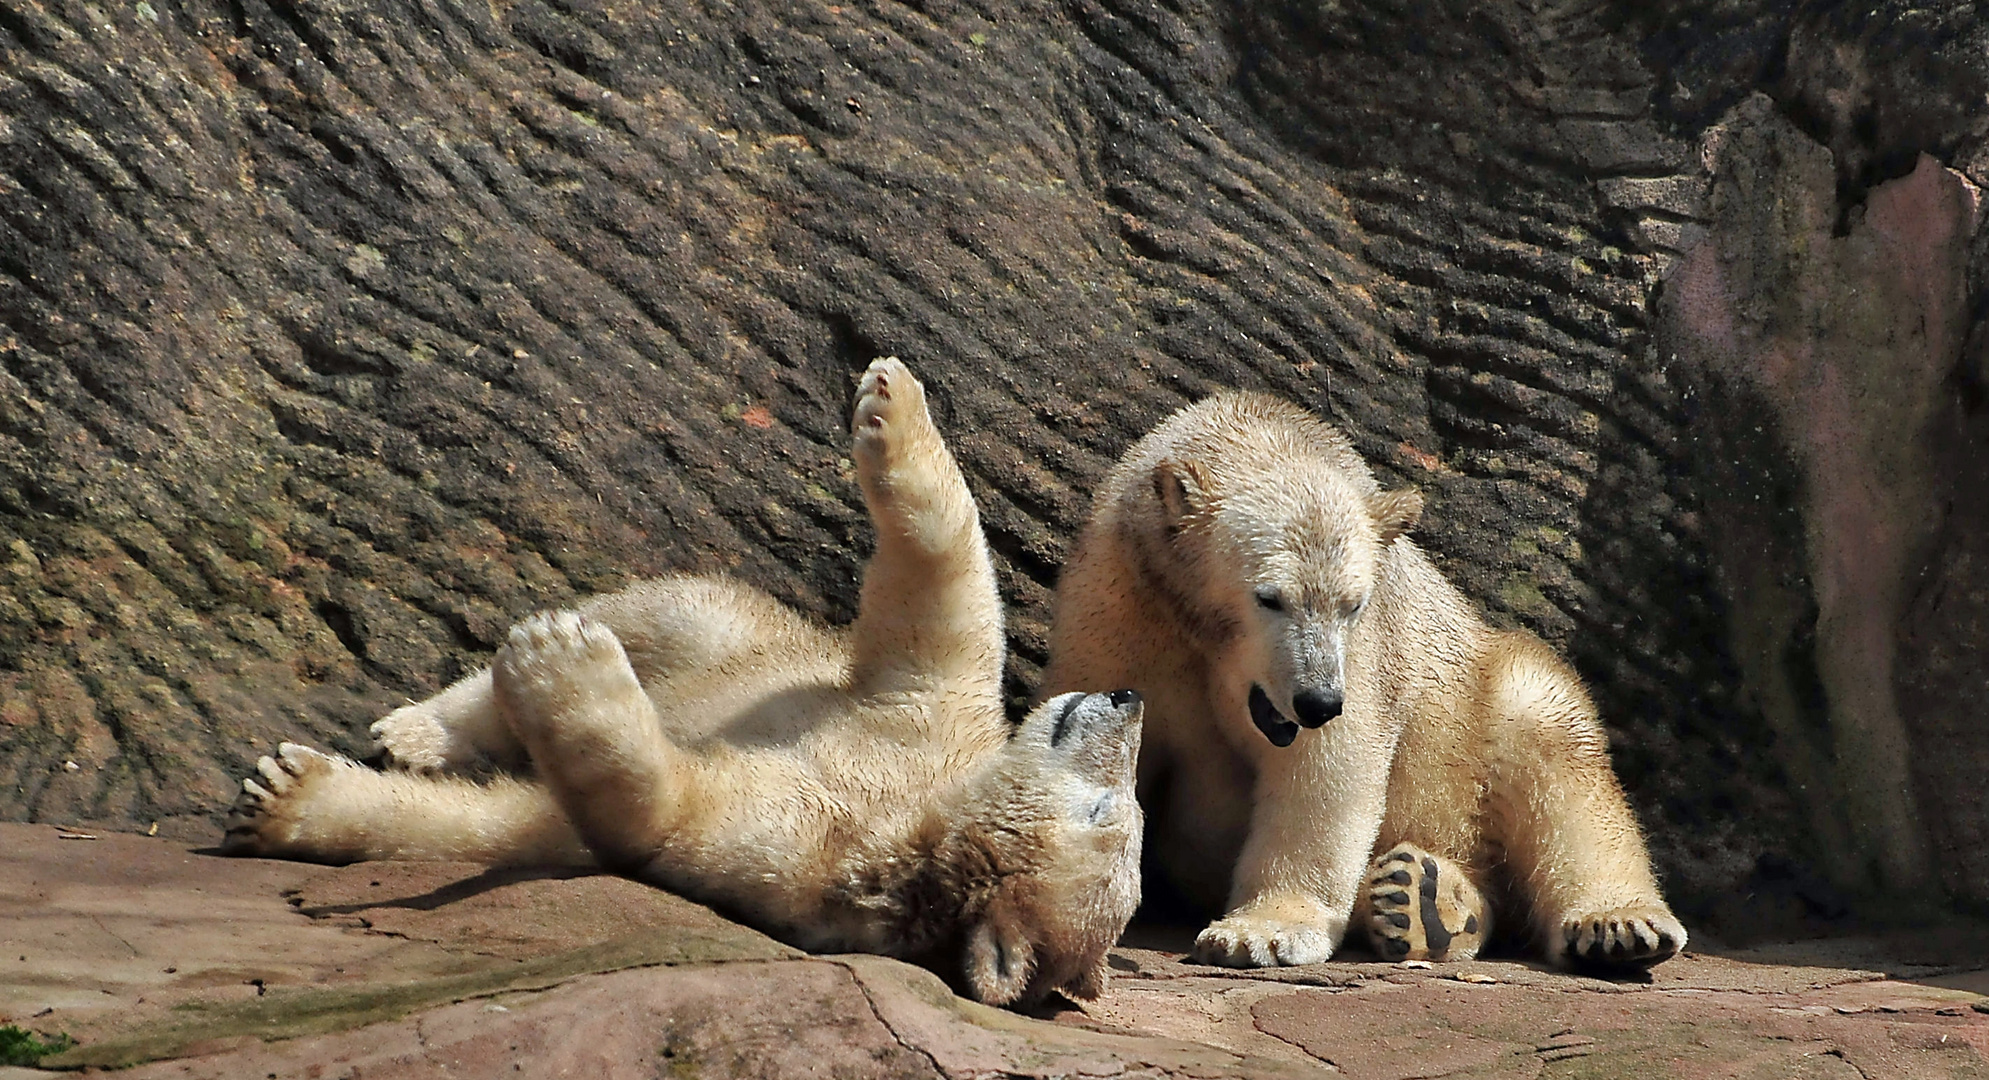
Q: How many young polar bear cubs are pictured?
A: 2